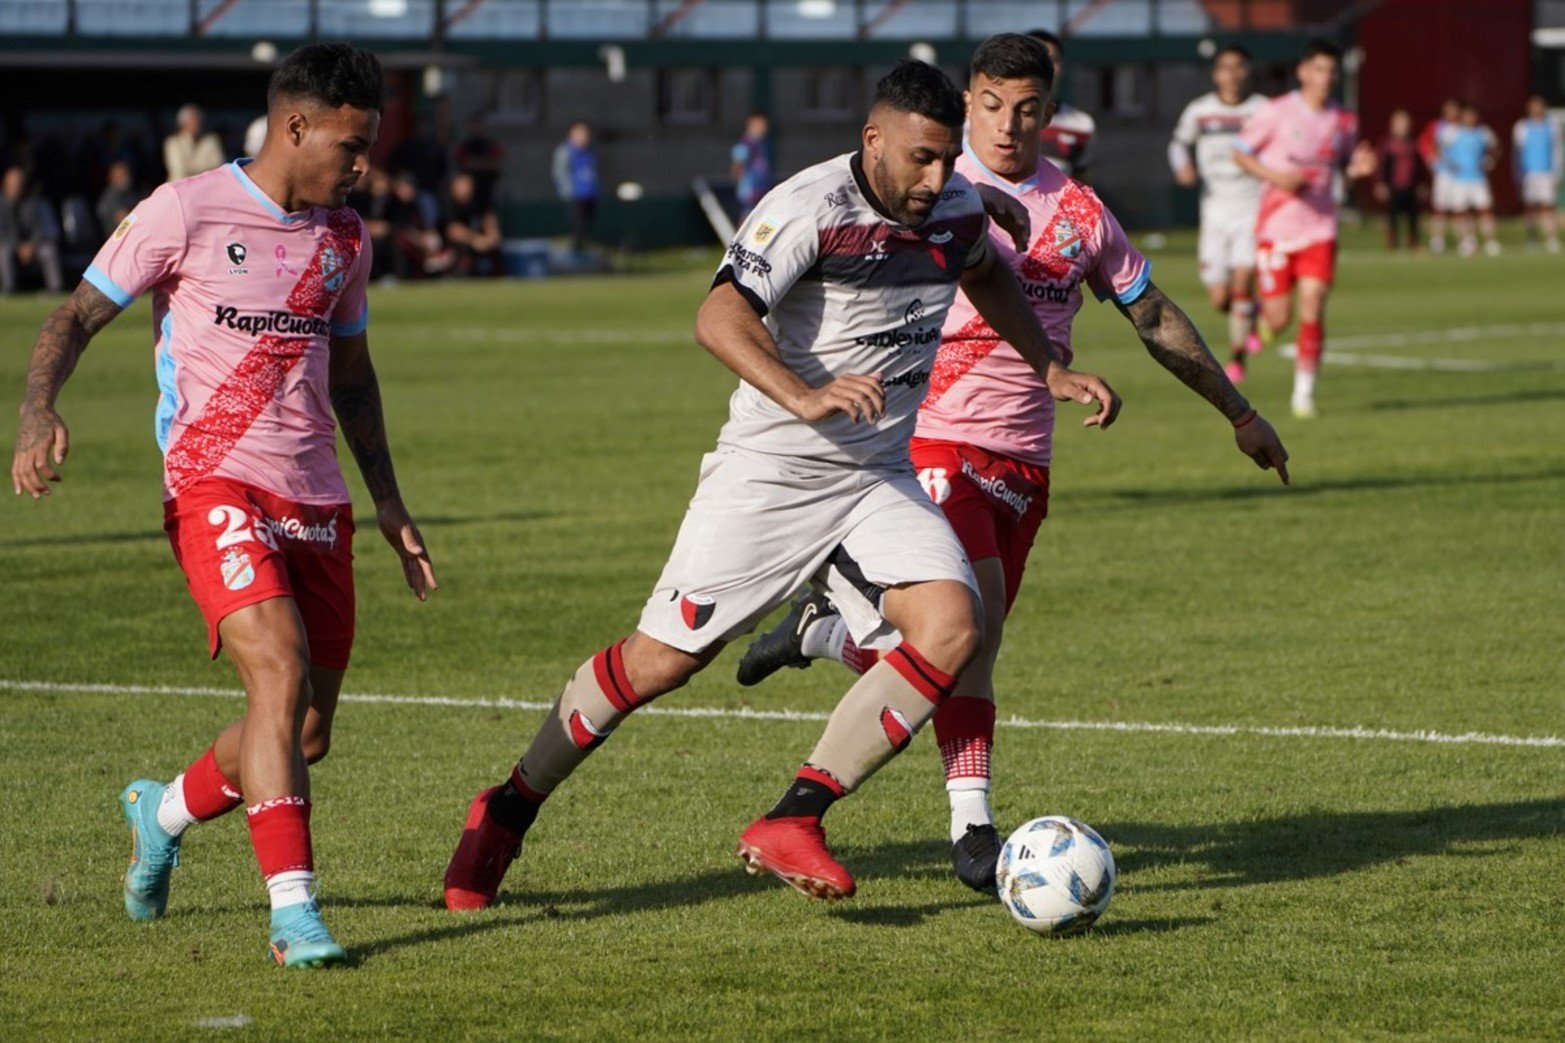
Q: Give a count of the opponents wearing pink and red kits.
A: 3